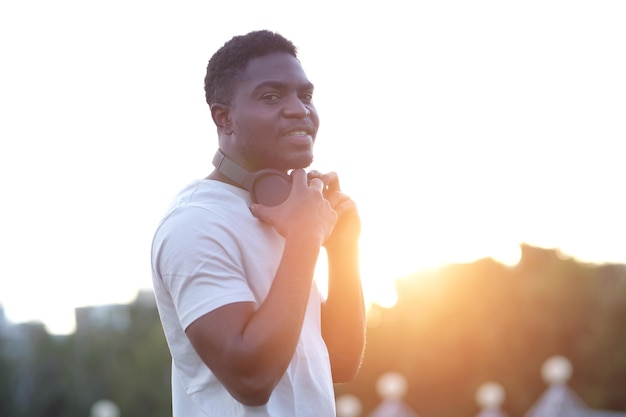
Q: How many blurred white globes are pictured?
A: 5